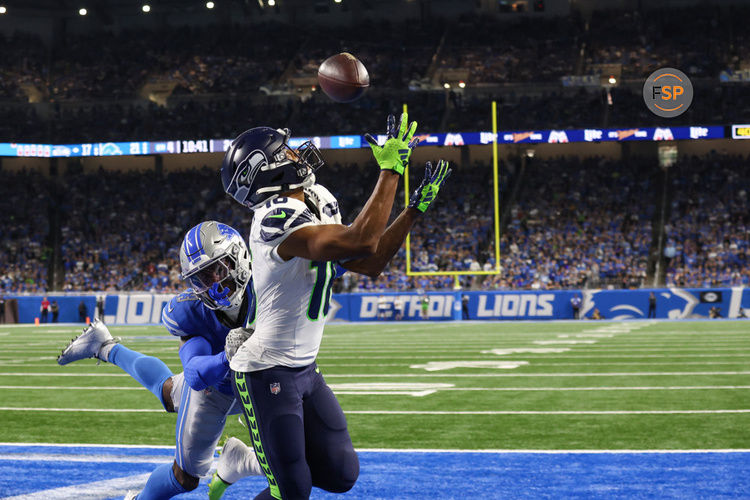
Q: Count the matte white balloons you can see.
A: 0